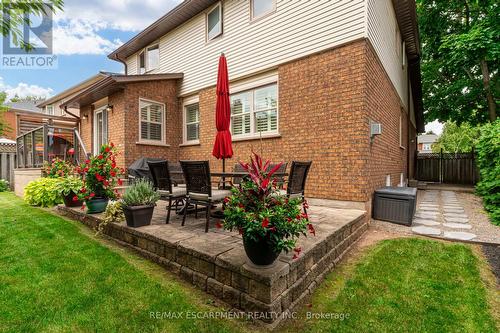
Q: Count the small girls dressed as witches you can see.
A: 0